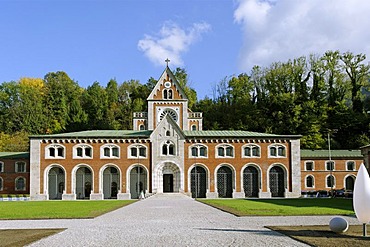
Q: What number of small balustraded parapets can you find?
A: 2